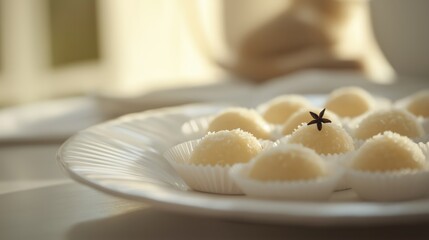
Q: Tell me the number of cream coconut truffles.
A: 10